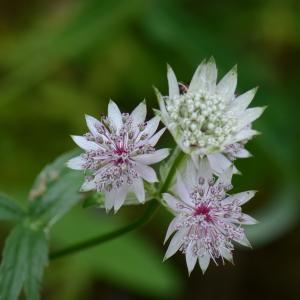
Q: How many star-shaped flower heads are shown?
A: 3